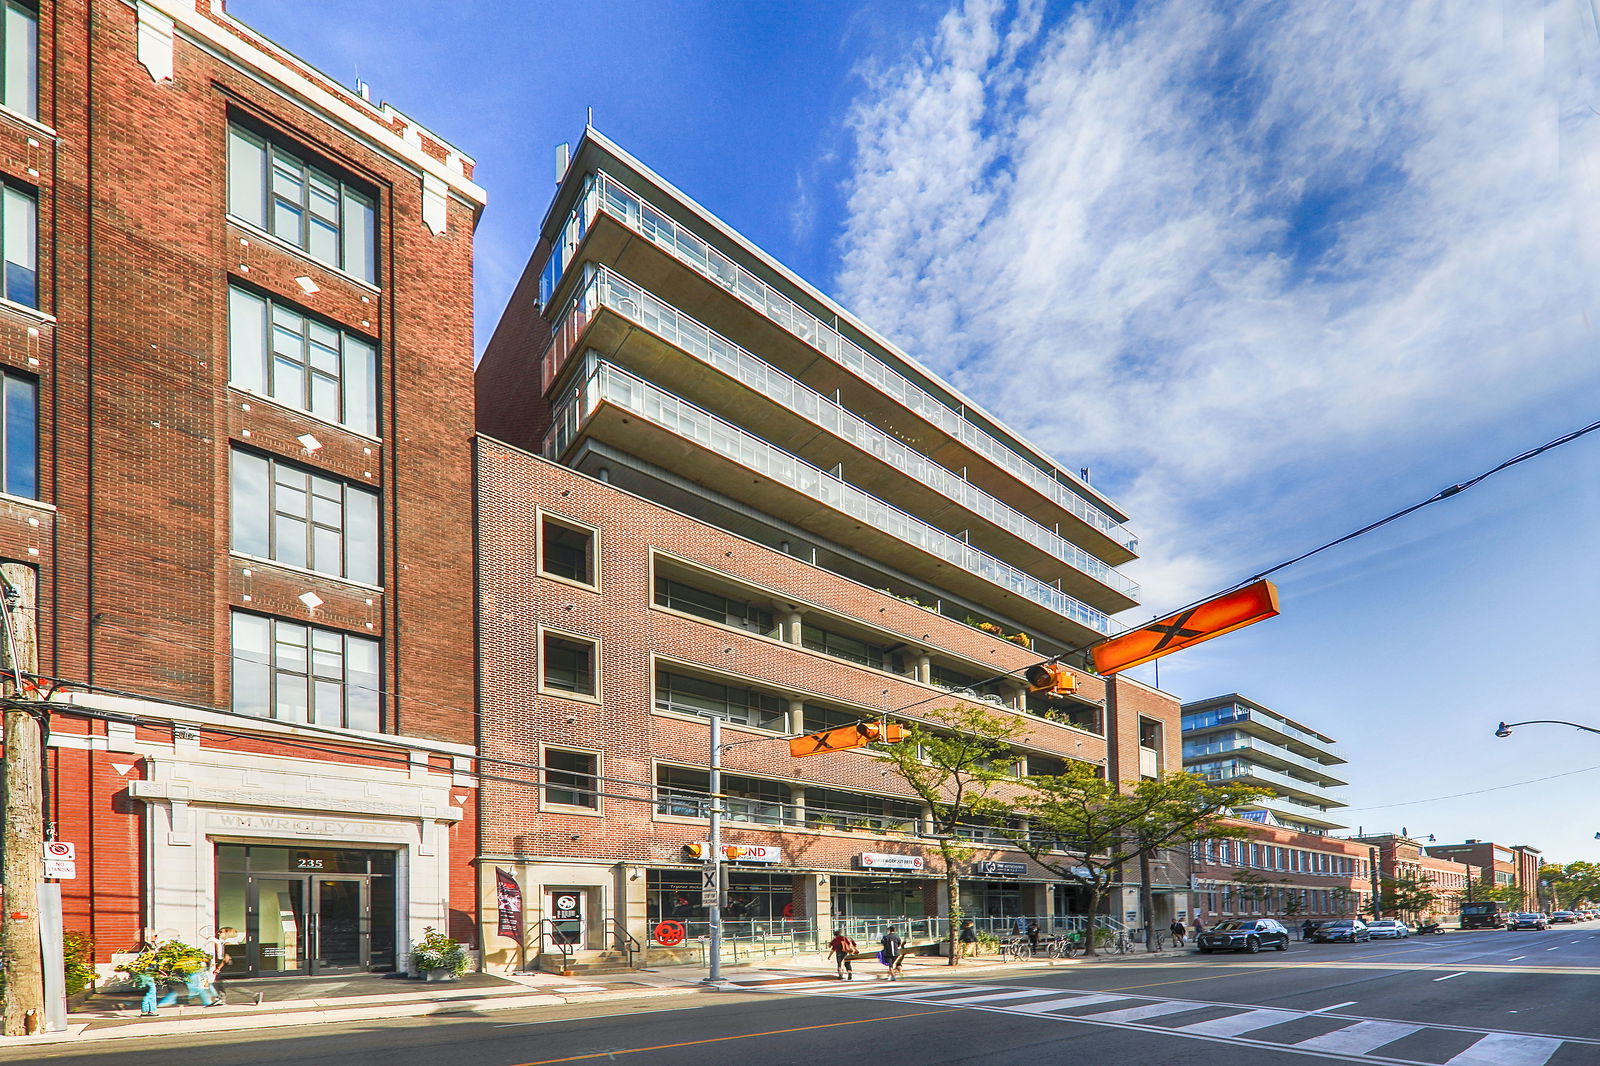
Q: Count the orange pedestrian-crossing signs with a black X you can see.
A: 2